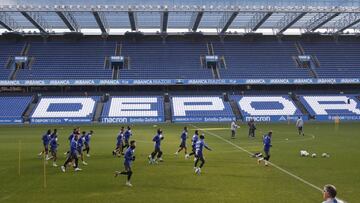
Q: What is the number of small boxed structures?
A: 4